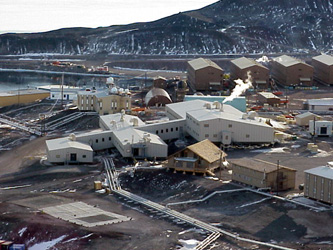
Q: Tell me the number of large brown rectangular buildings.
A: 4